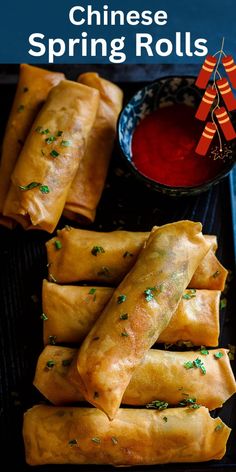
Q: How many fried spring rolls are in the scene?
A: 8